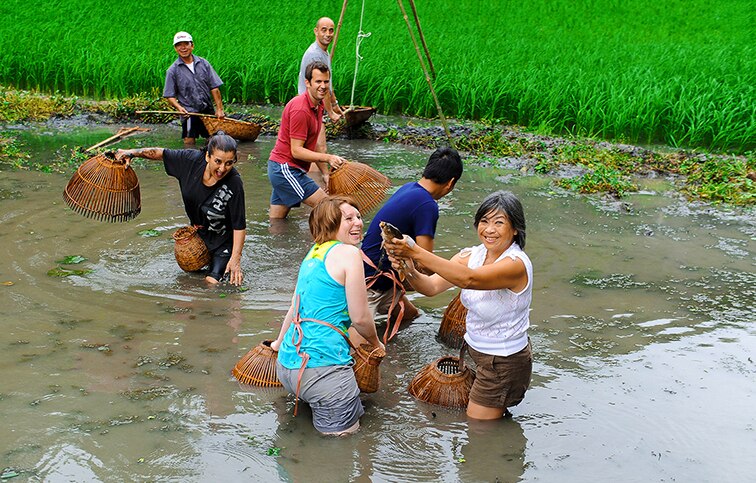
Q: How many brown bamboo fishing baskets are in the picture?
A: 9